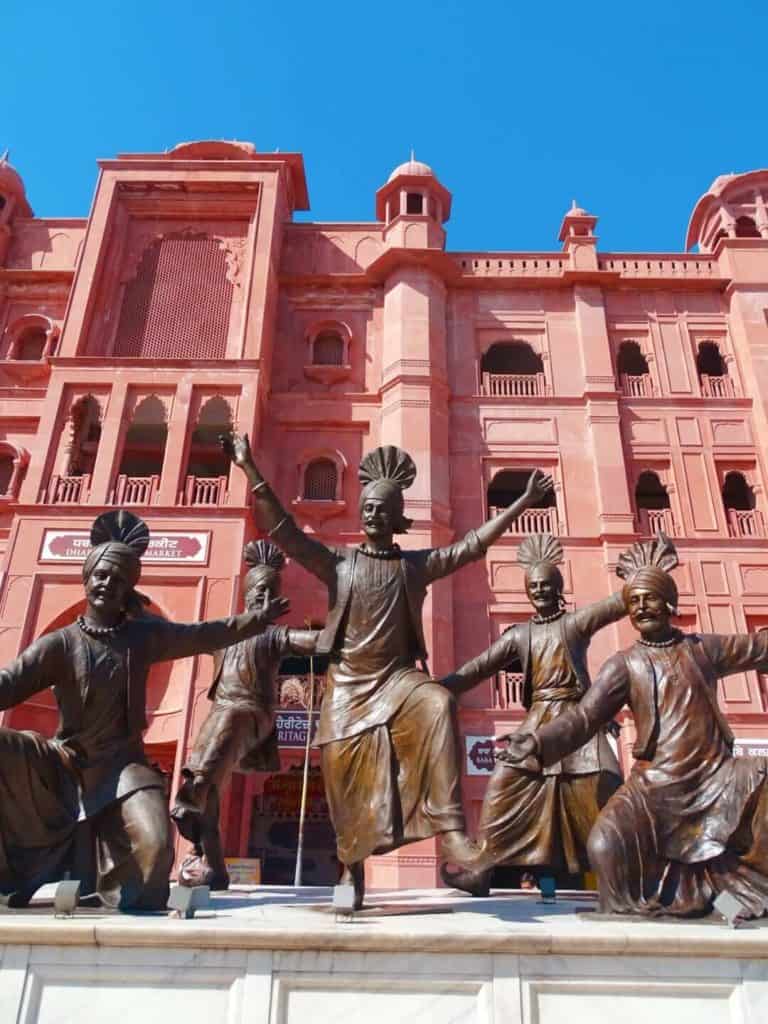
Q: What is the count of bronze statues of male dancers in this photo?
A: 5